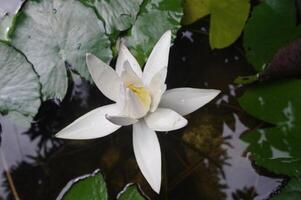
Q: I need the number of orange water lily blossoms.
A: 0